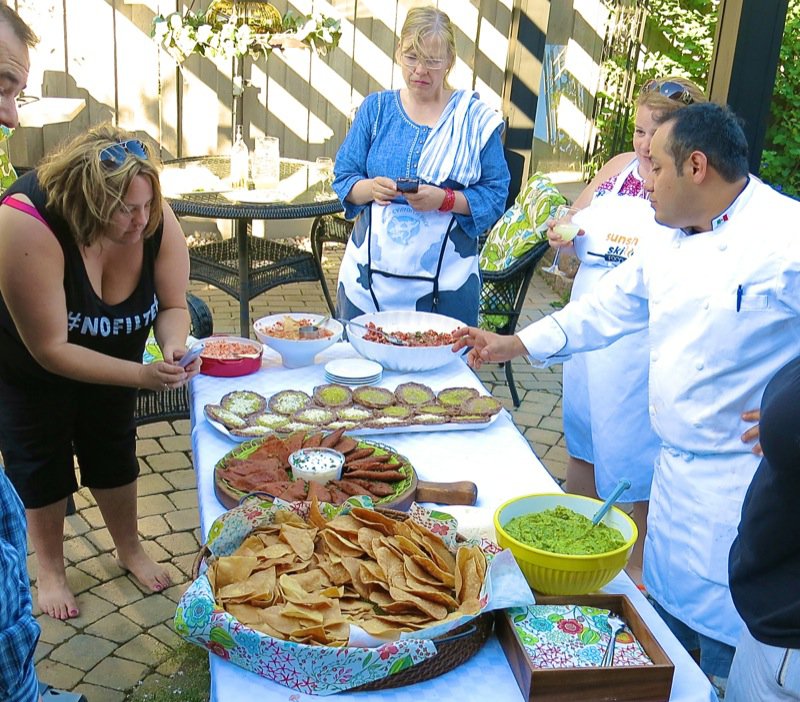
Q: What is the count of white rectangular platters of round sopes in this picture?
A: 1